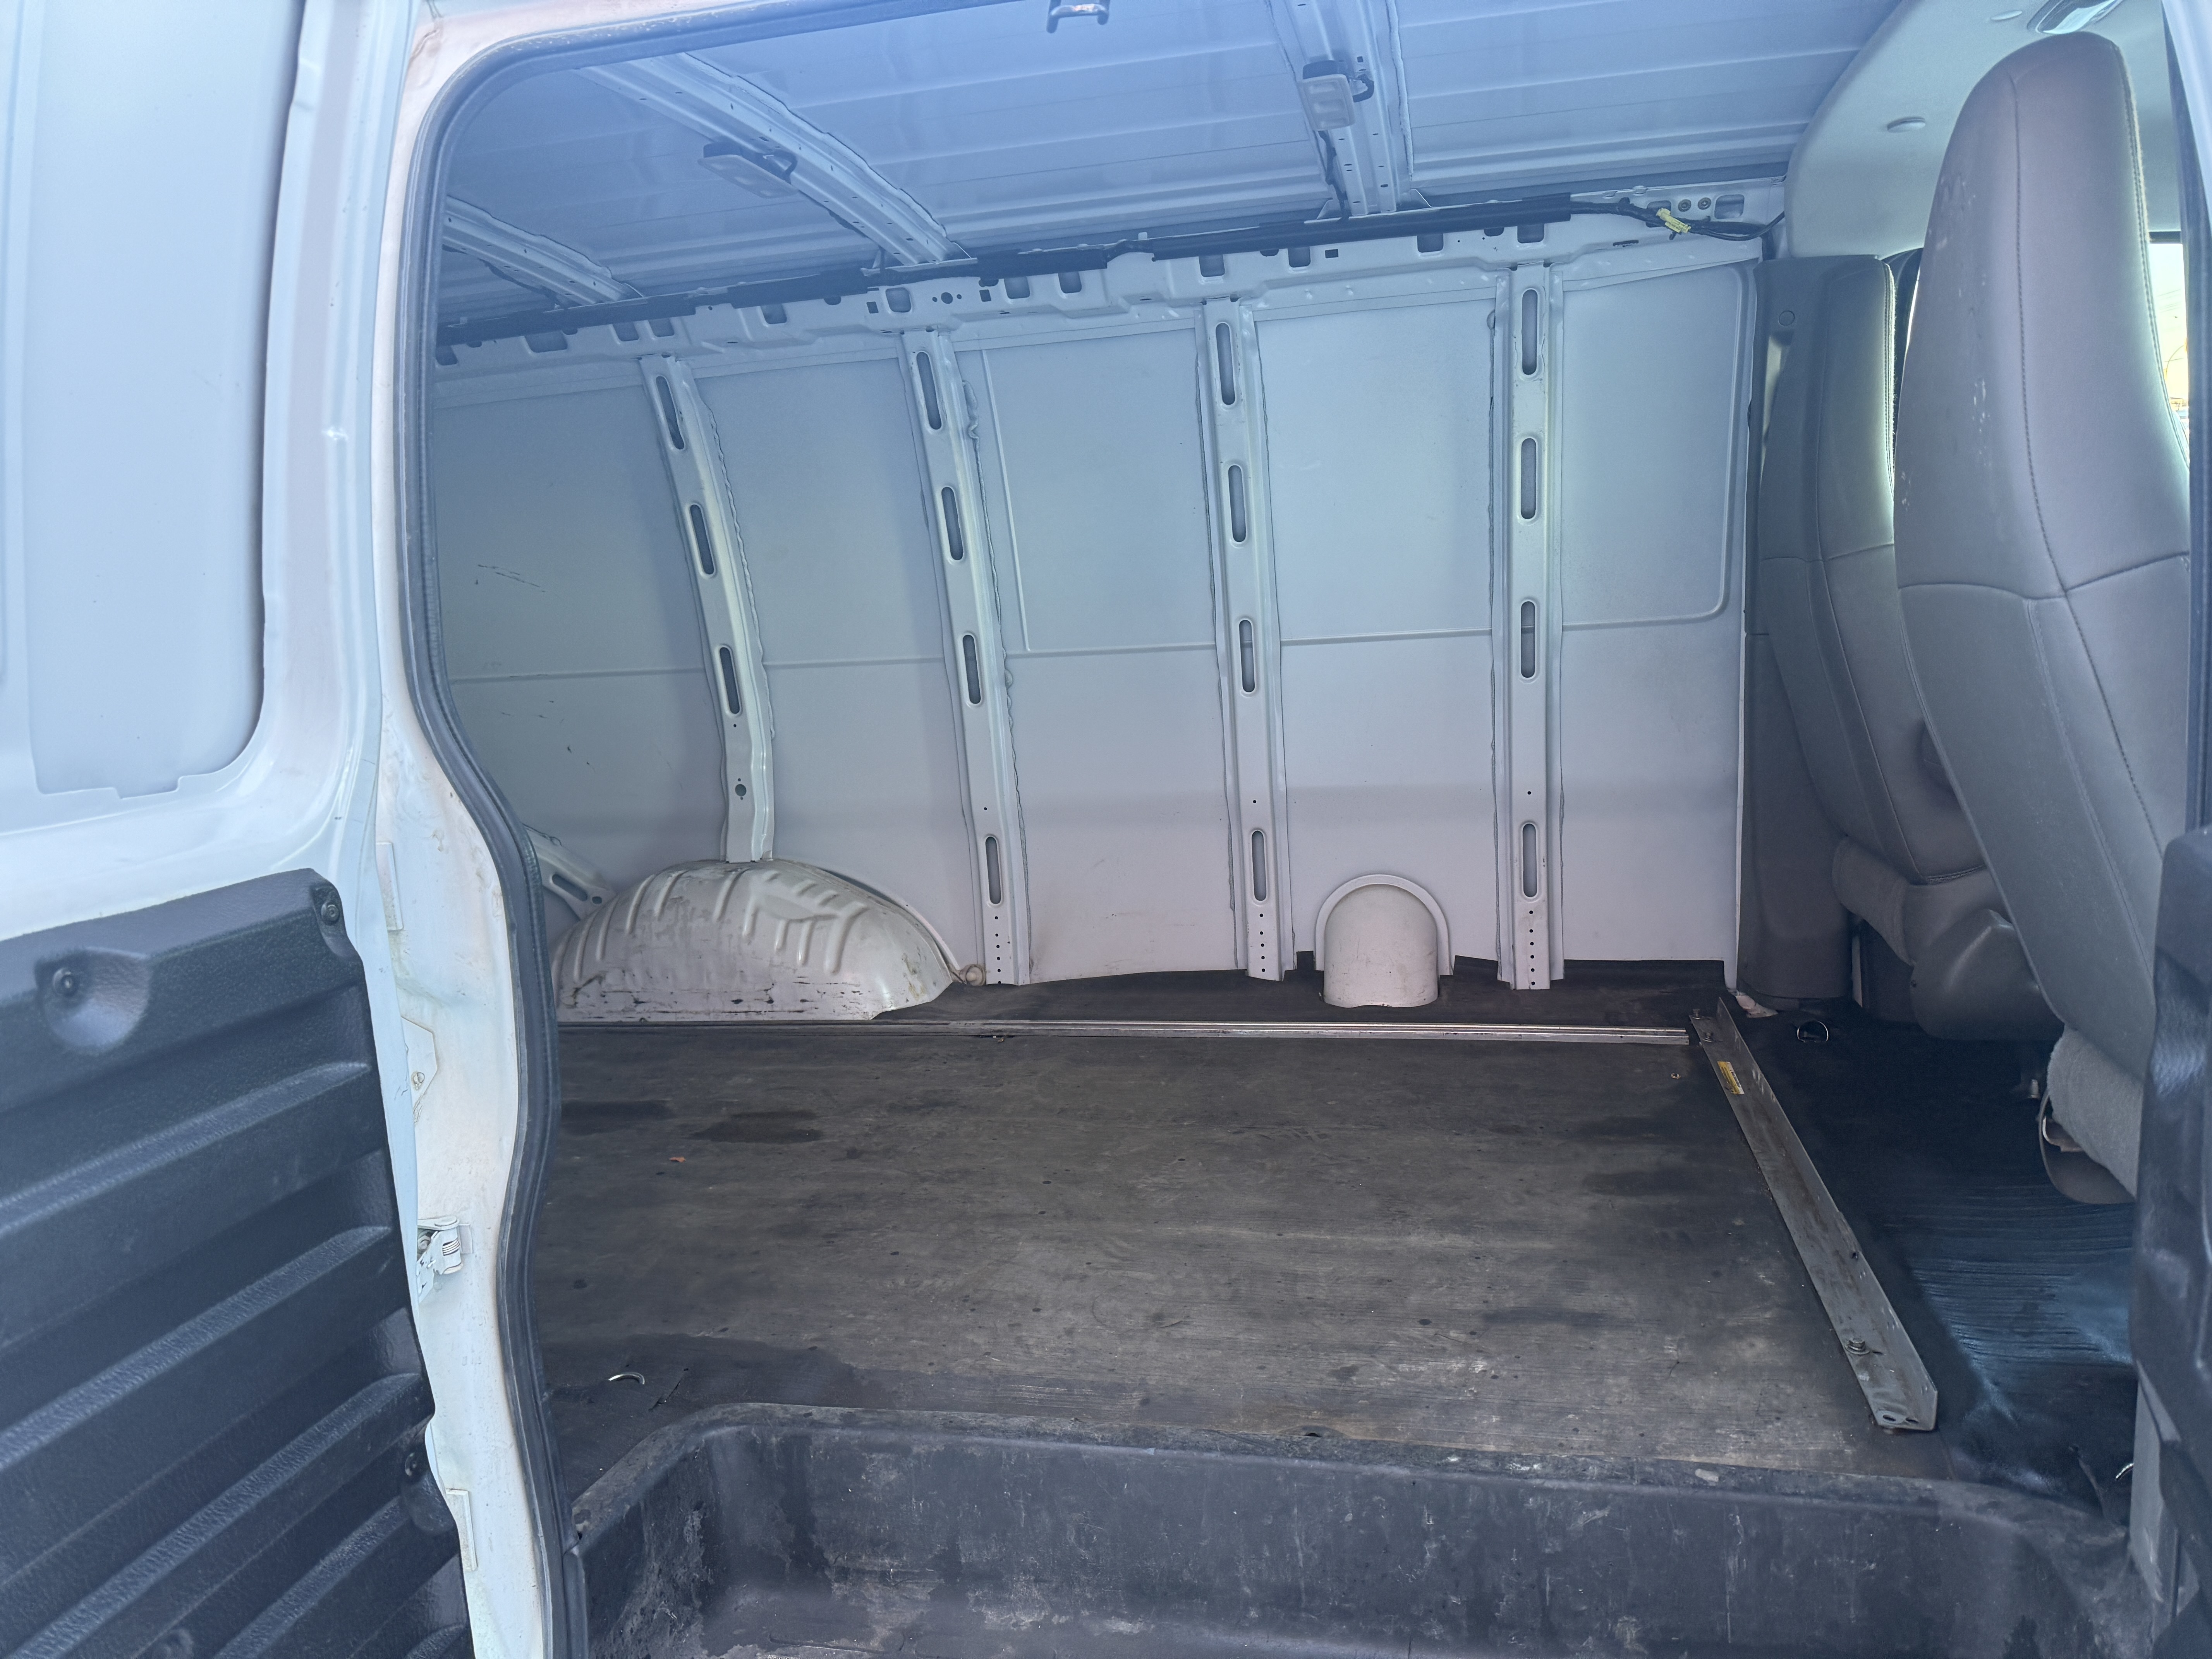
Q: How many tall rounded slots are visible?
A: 15